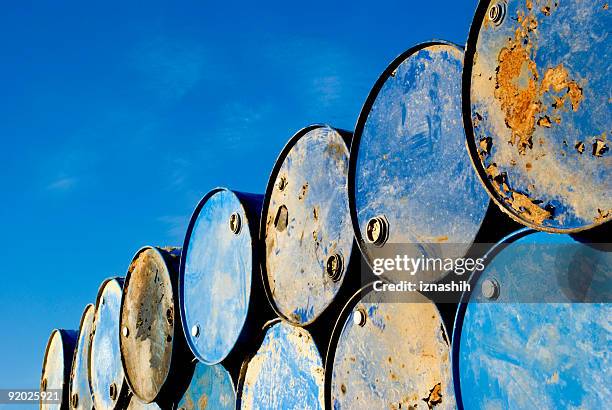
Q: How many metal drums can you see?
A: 13